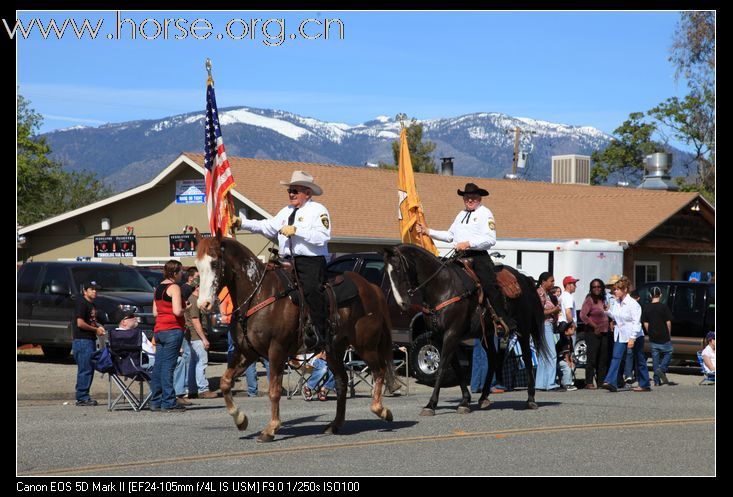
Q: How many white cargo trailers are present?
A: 1